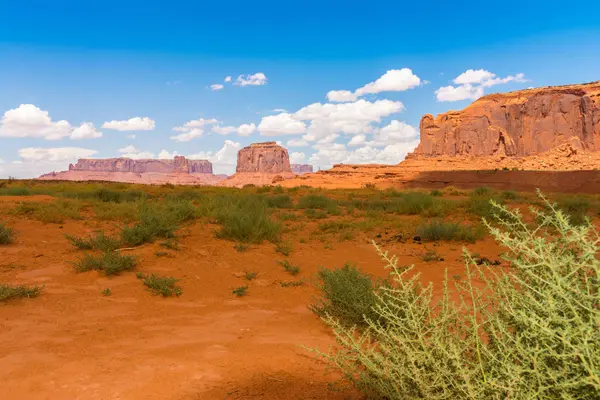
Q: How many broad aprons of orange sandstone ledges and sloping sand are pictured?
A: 1